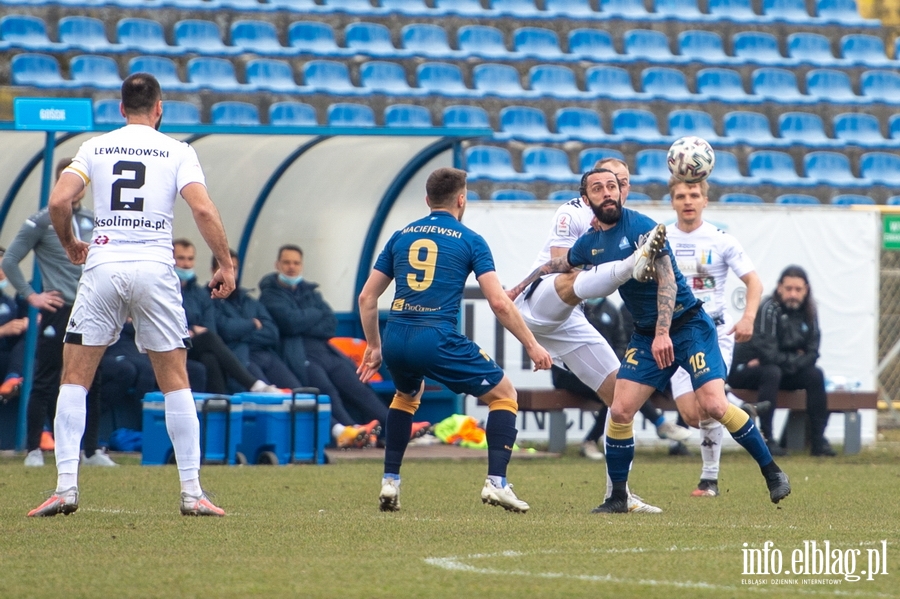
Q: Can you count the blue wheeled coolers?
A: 2